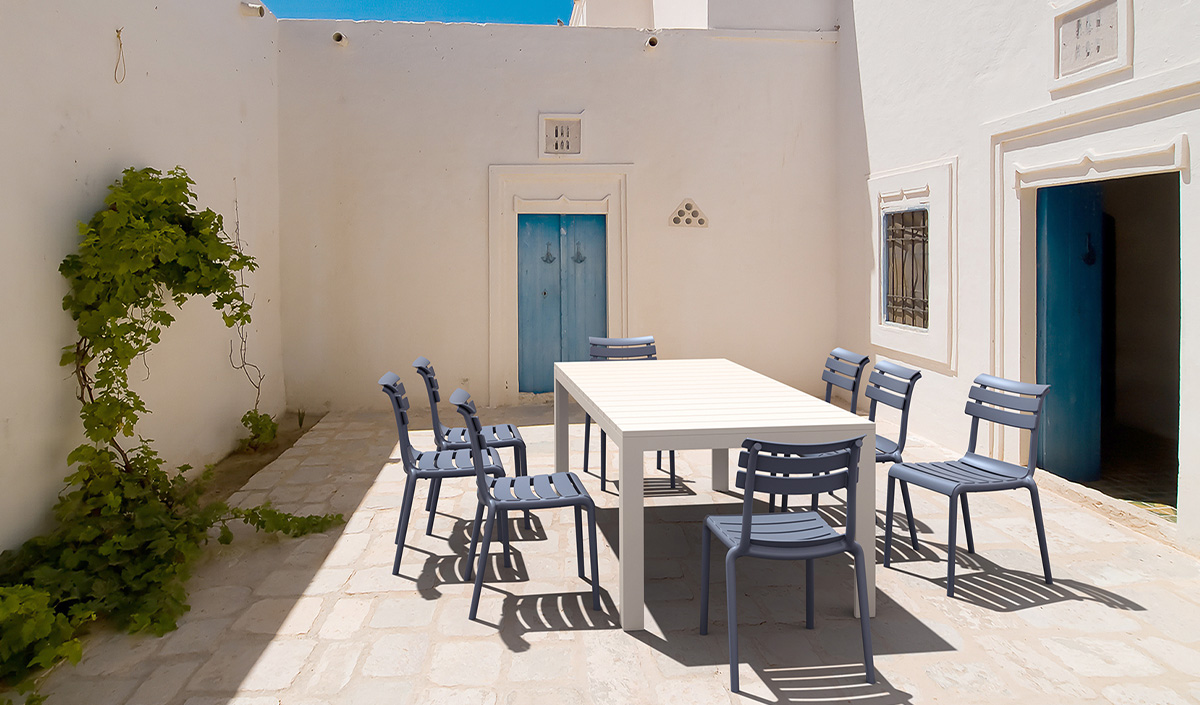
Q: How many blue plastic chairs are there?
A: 8